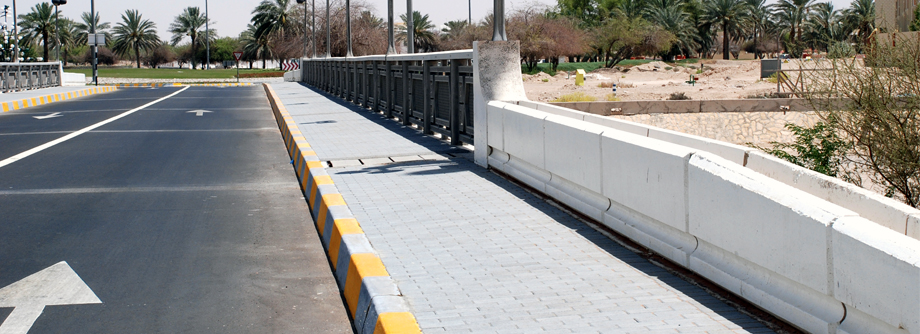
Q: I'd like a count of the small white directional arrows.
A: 2